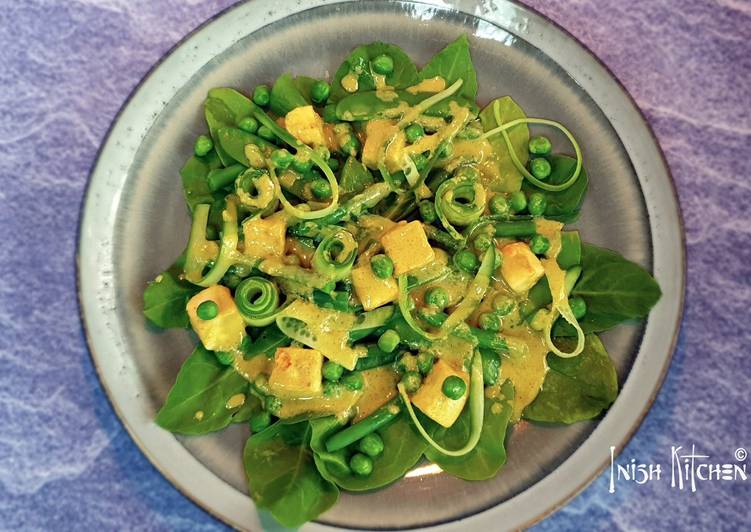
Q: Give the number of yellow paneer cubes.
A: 9